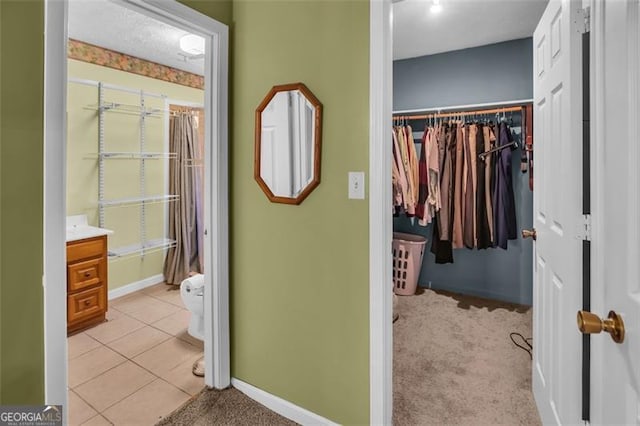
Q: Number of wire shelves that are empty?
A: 4